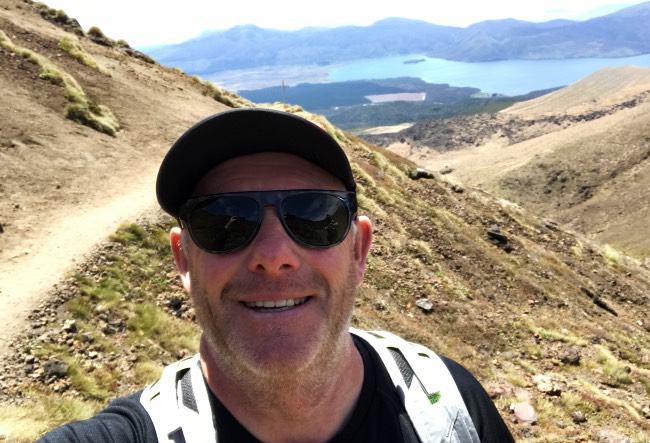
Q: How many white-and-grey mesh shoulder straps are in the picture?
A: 2